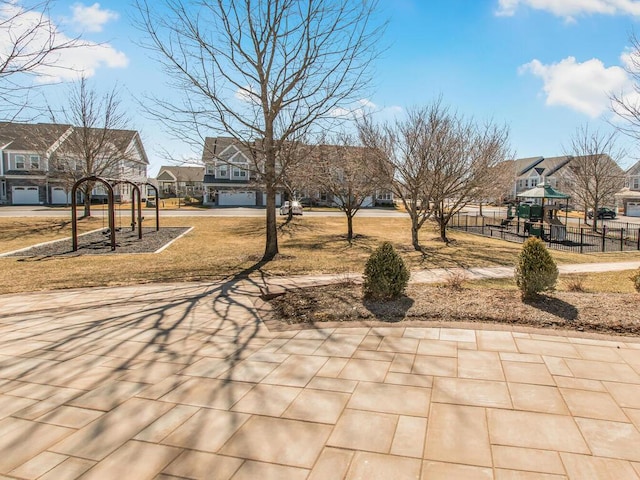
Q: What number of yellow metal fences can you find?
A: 0